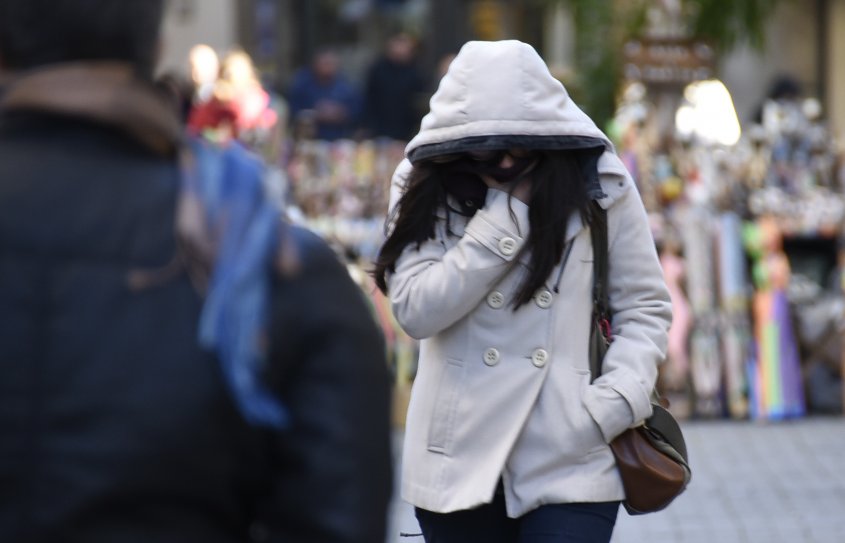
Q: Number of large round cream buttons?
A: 5